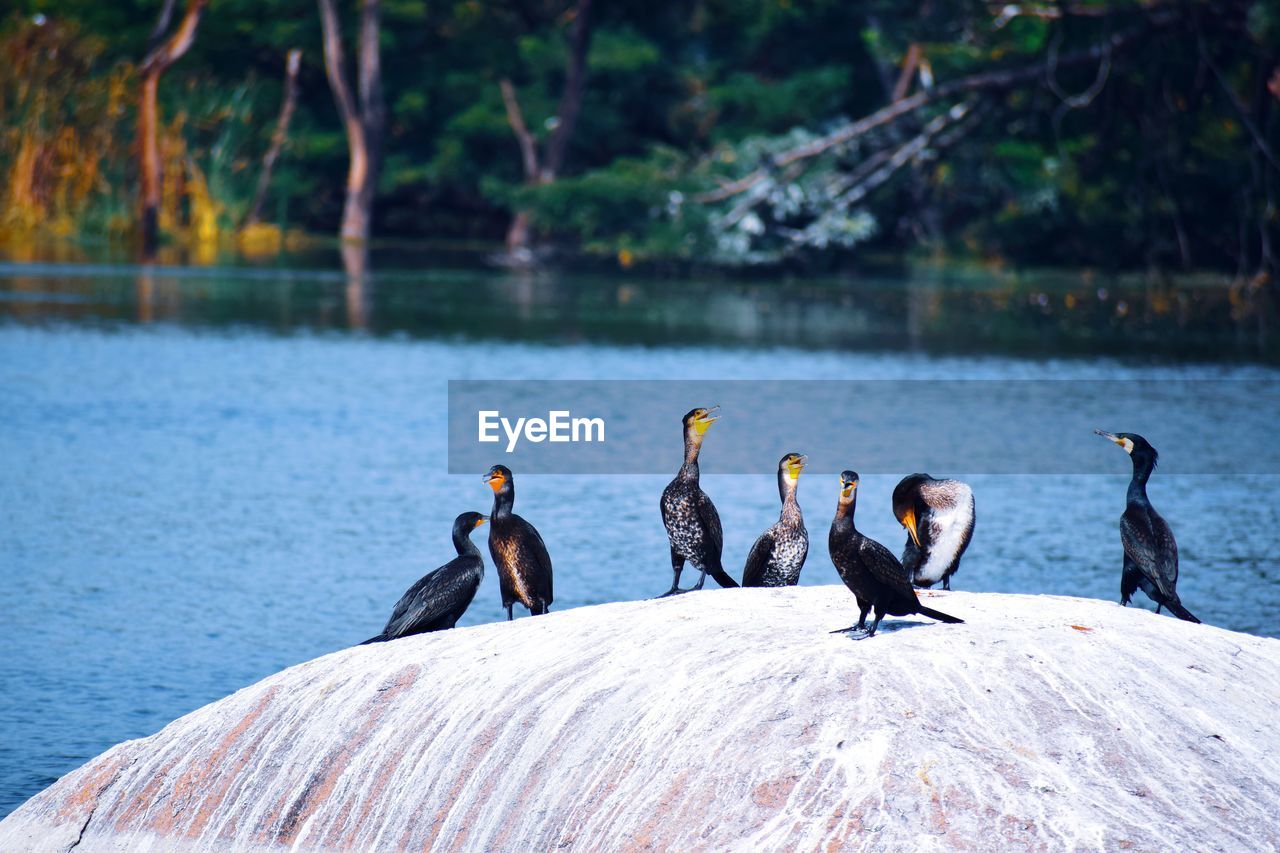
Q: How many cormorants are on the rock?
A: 7